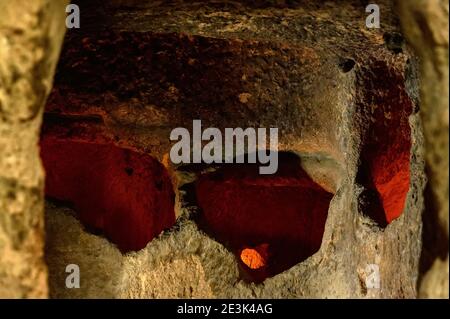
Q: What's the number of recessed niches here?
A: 3